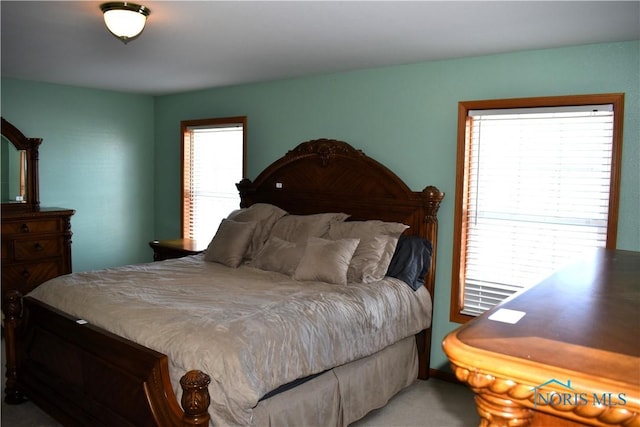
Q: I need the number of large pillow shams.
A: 3